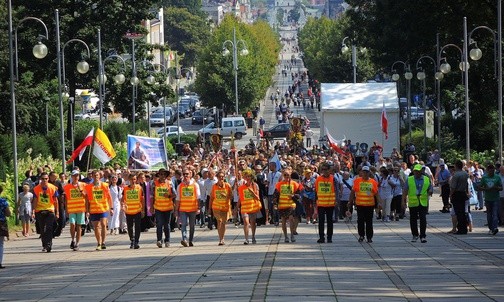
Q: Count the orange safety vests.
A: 11